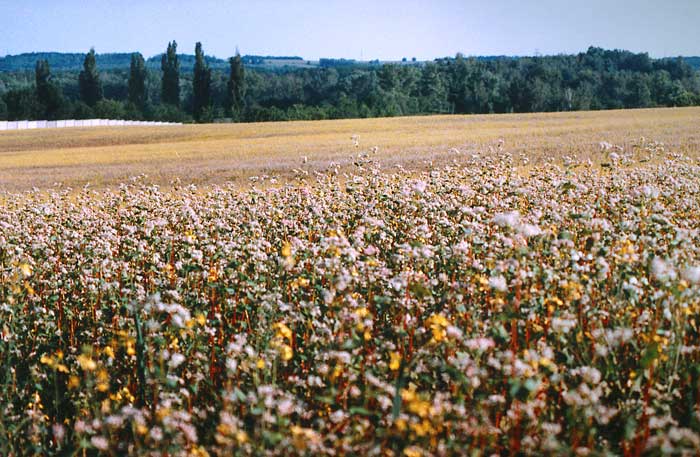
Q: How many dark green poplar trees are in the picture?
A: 6